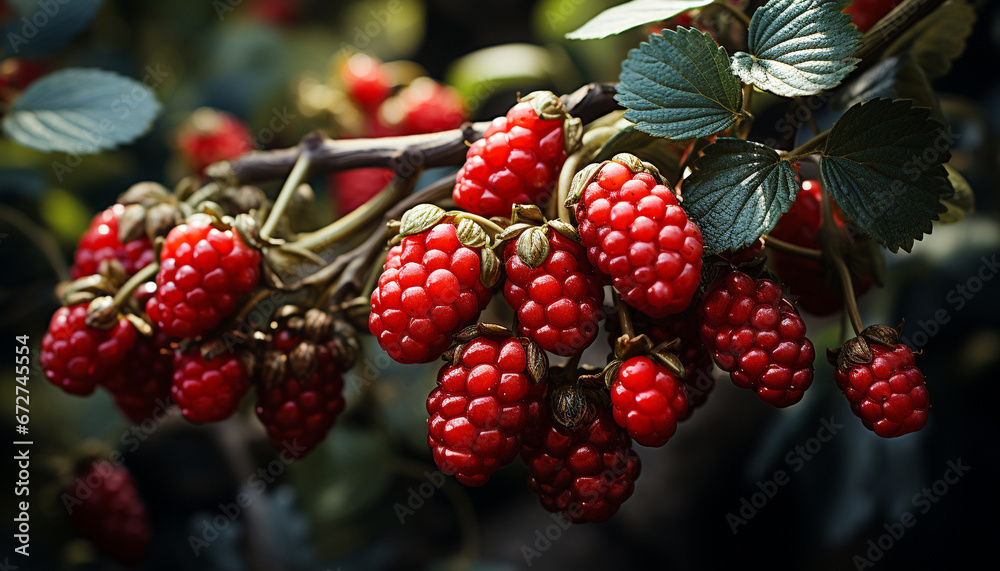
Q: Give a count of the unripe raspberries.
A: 0